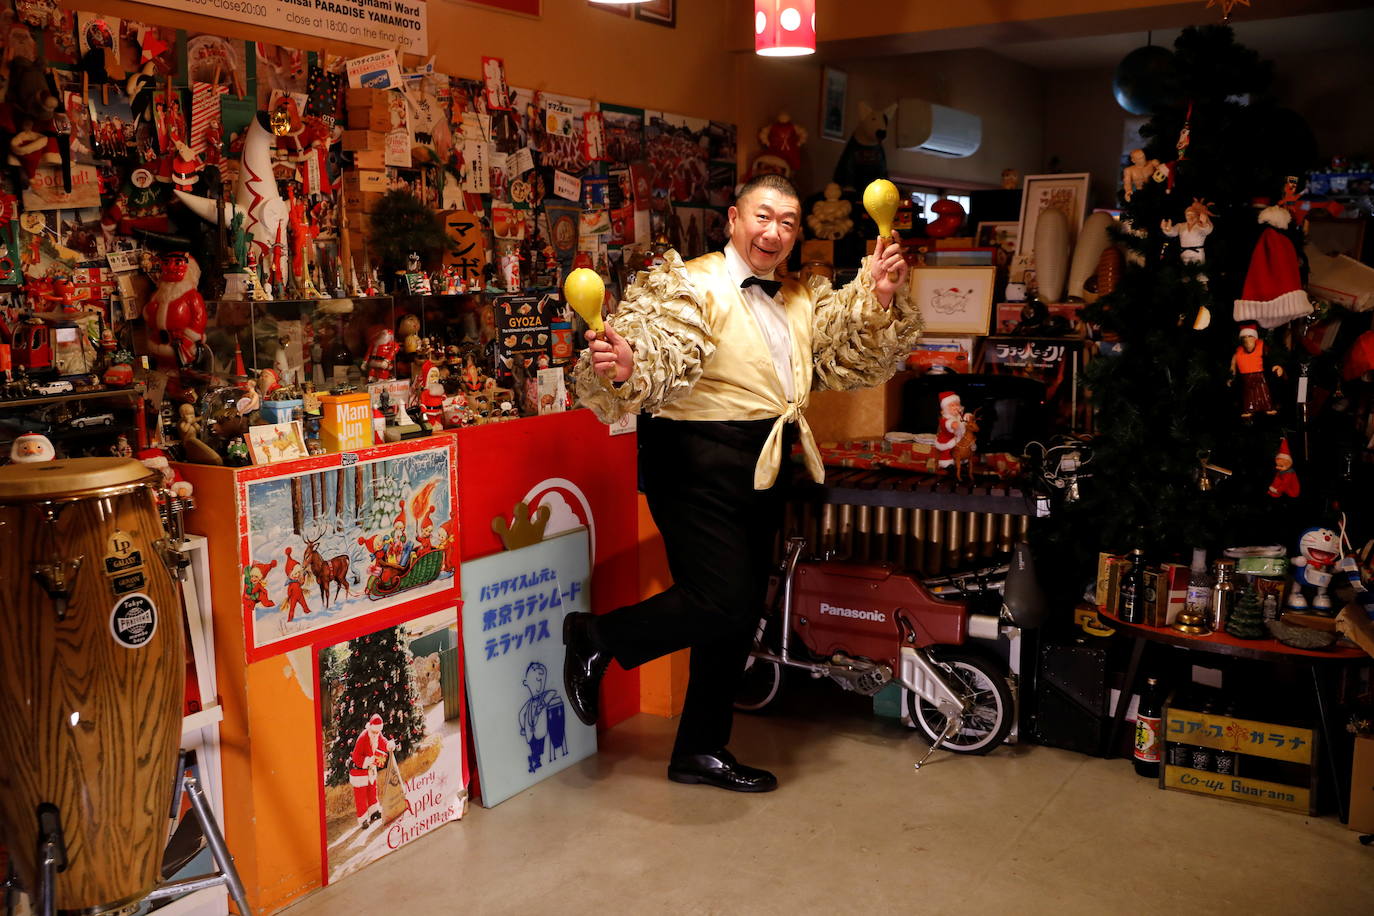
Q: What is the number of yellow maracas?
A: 2